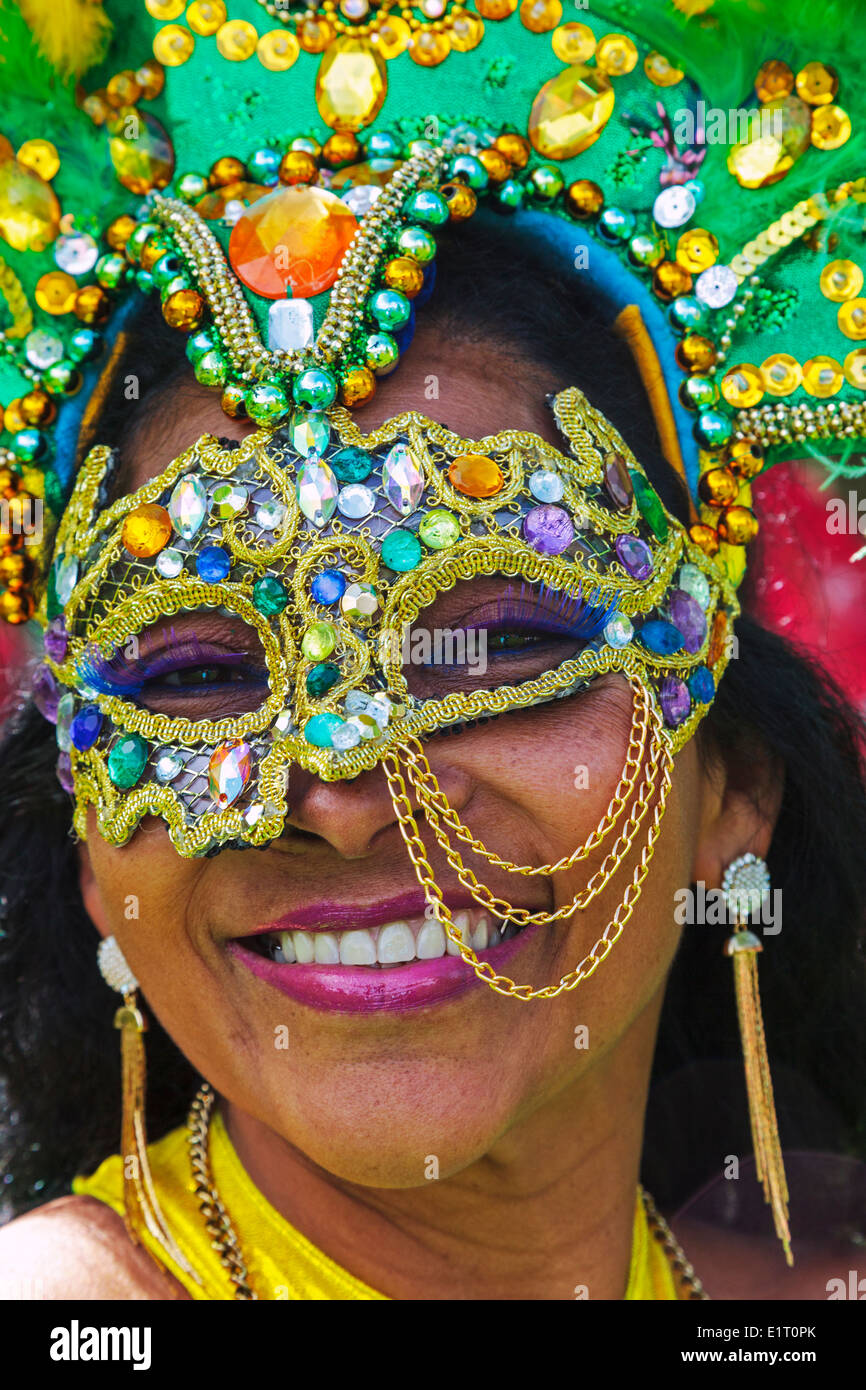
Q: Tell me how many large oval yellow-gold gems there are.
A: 5